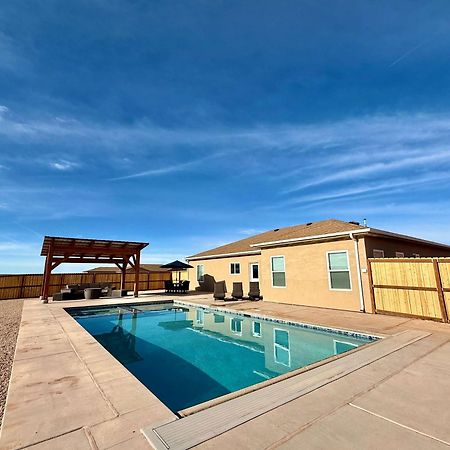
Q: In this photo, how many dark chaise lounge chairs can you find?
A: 3